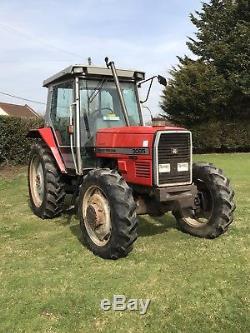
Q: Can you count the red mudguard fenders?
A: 1